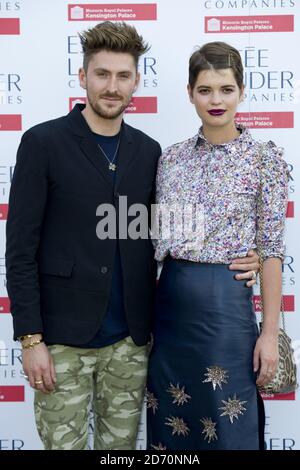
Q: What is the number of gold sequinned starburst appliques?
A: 7